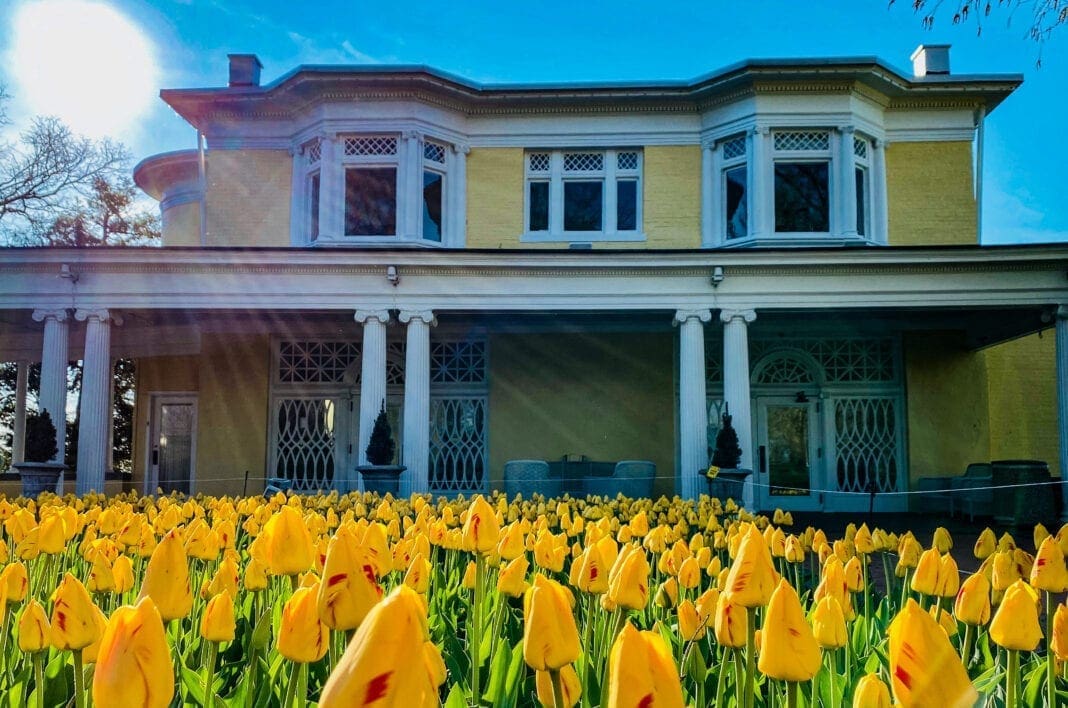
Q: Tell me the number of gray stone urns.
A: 3